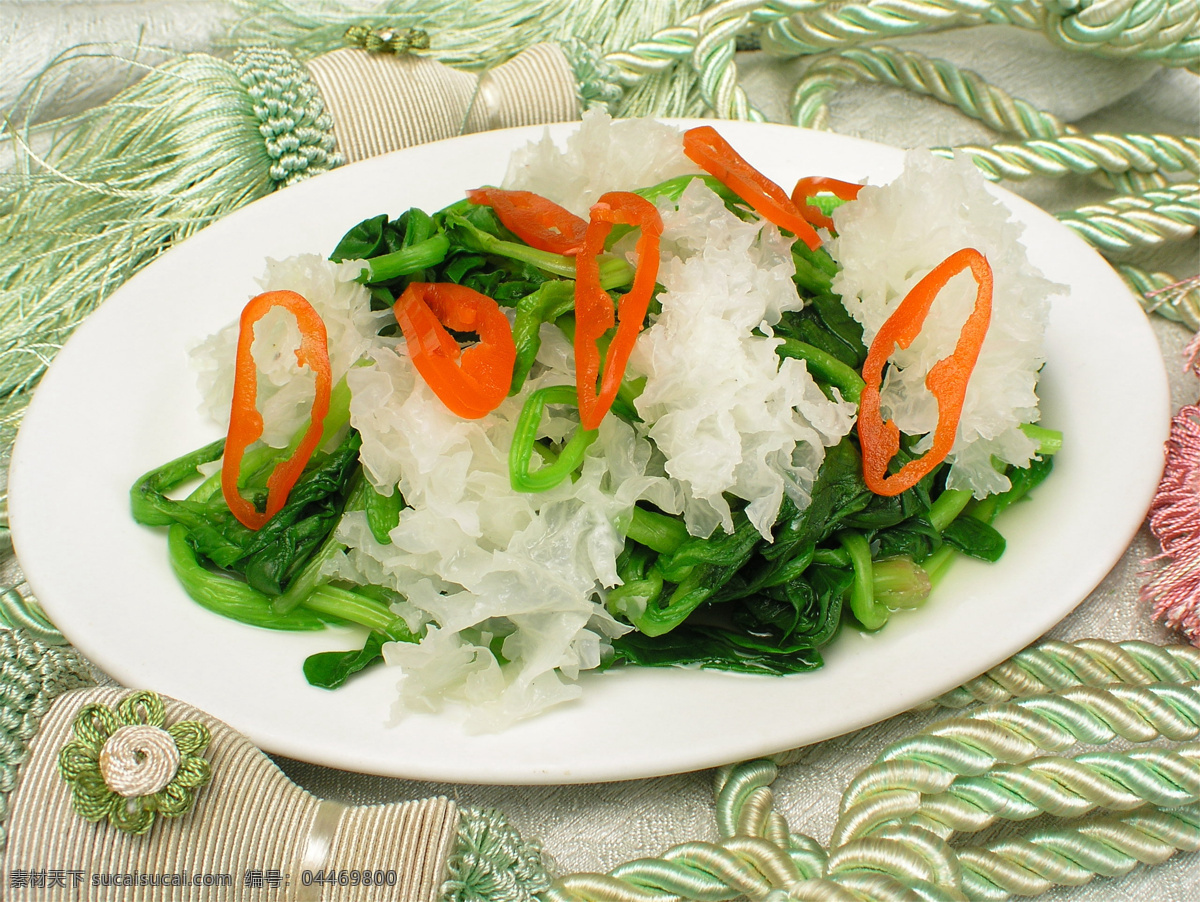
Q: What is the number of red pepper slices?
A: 7